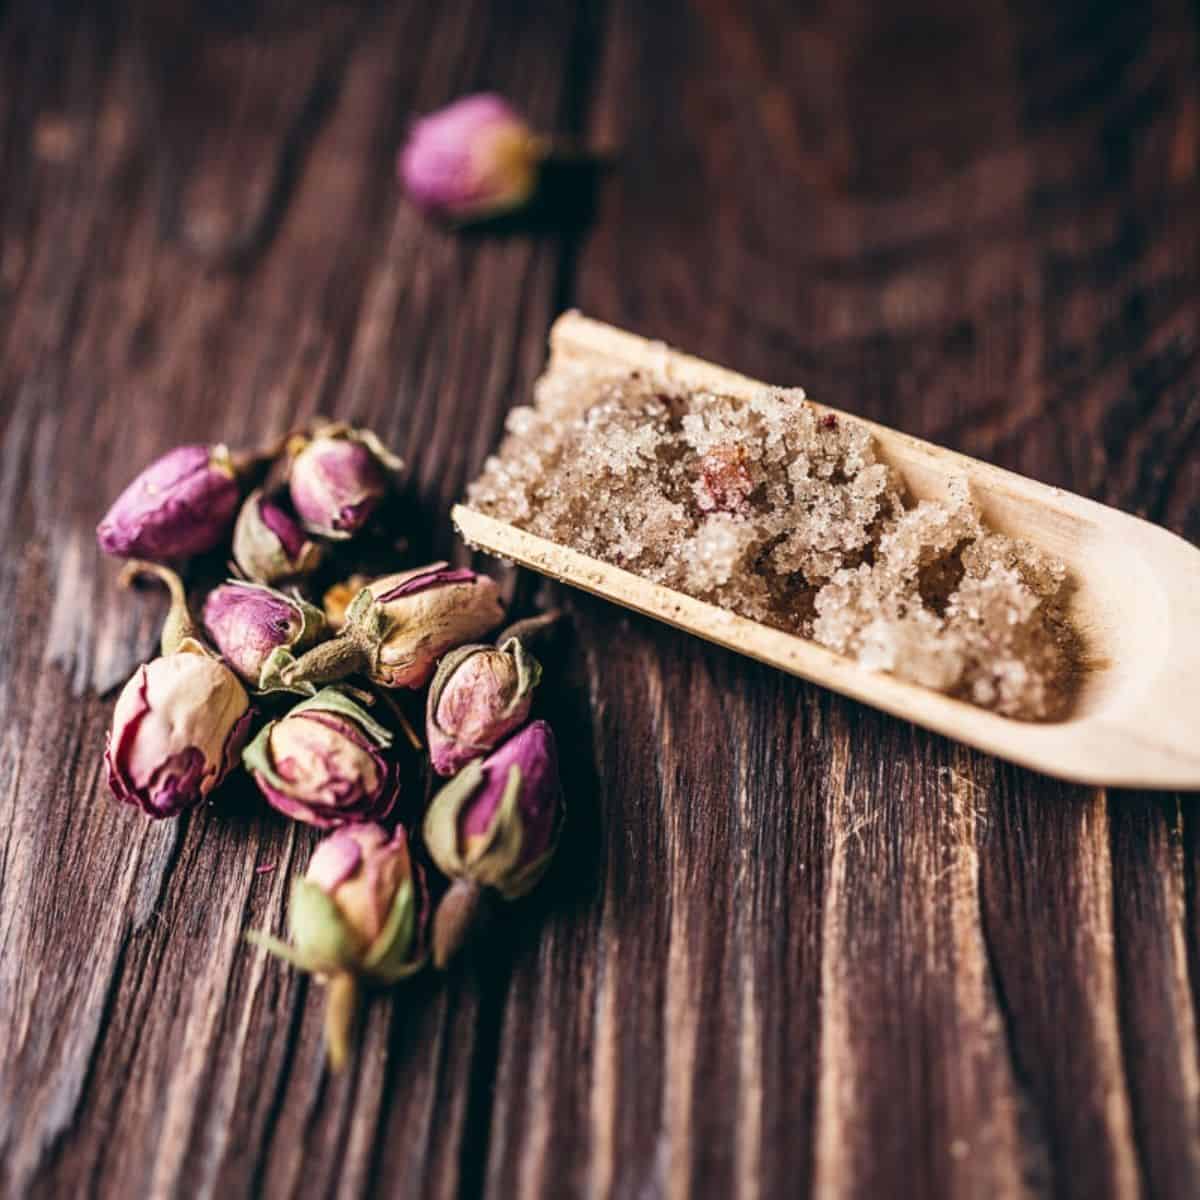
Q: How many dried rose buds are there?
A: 11